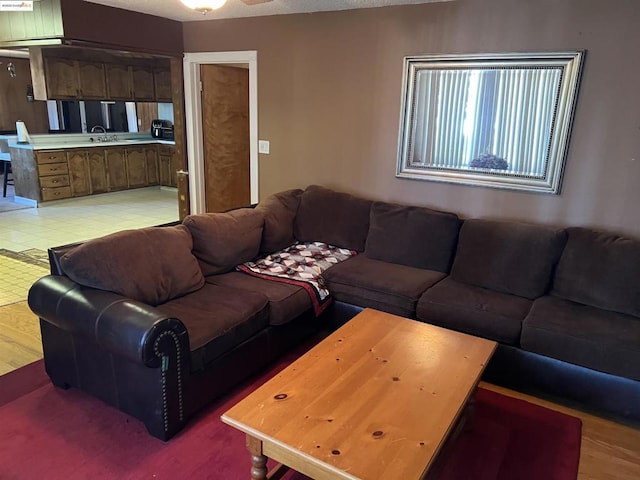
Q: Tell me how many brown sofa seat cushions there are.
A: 5